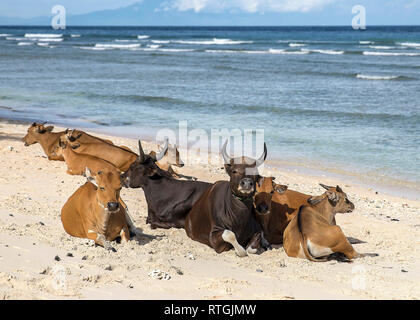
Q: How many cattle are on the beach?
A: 9